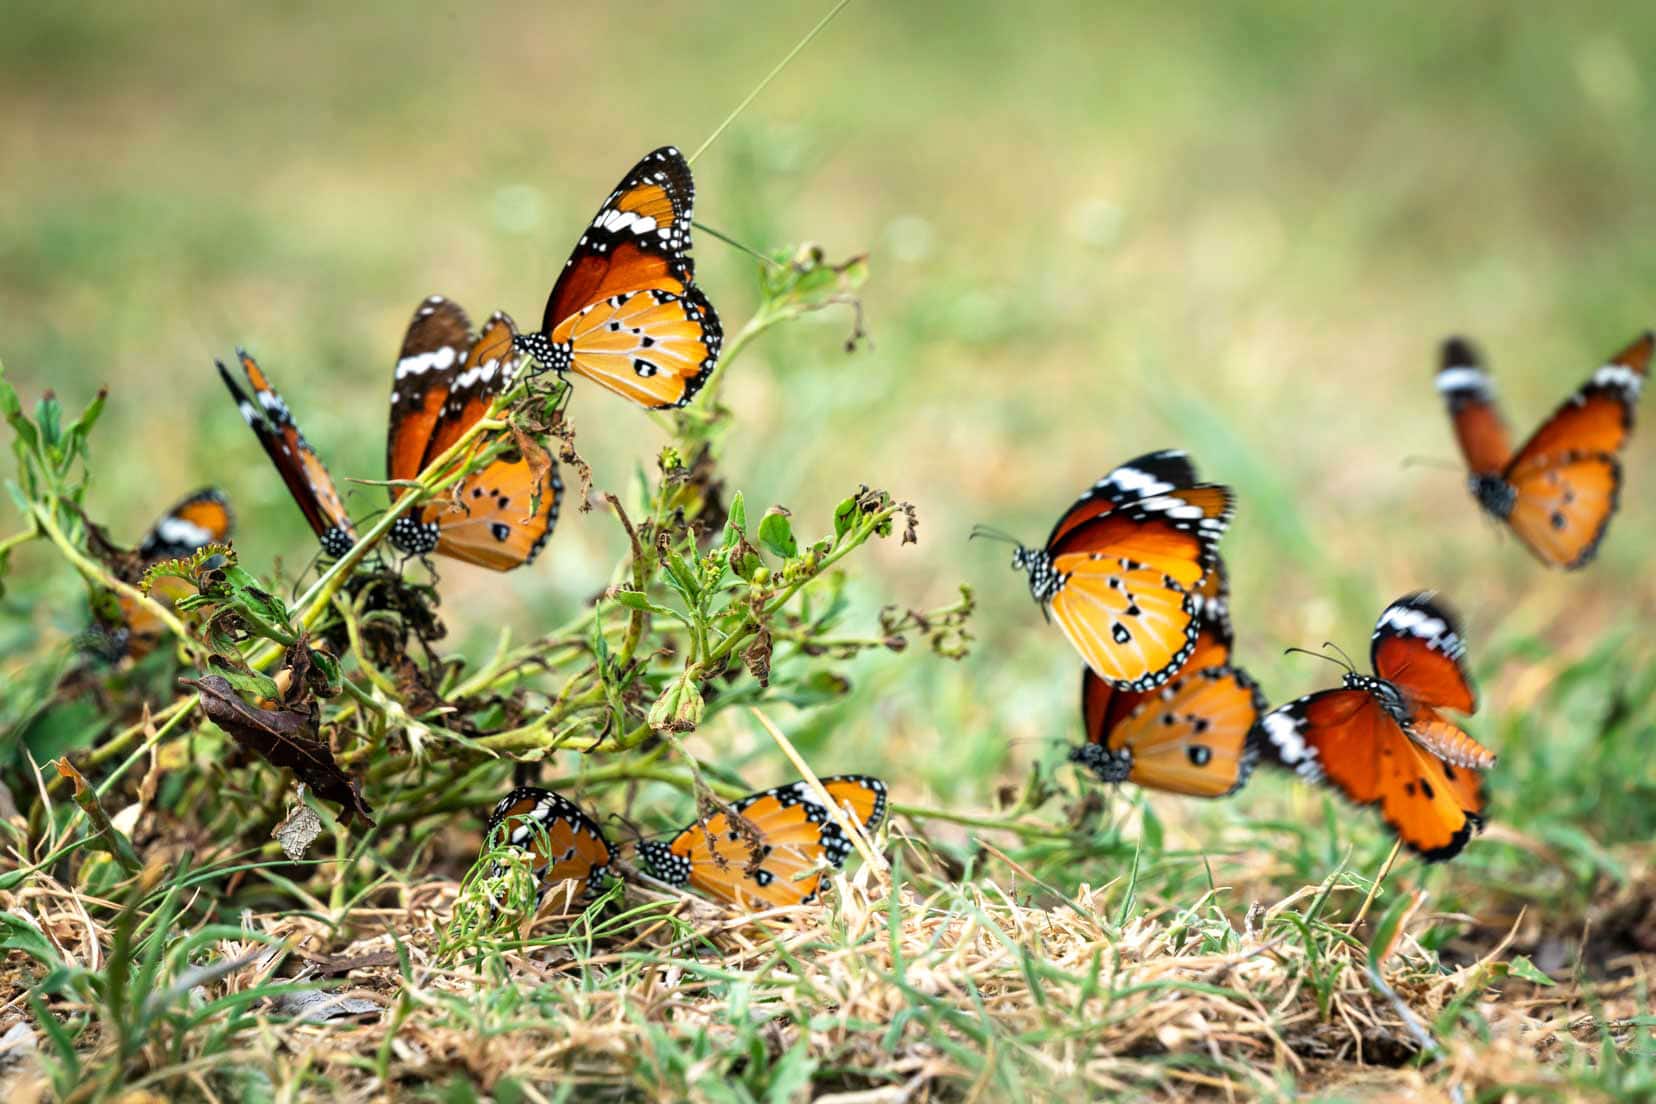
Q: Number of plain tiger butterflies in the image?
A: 10